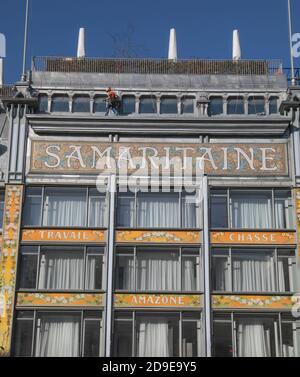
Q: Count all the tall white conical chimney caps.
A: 3